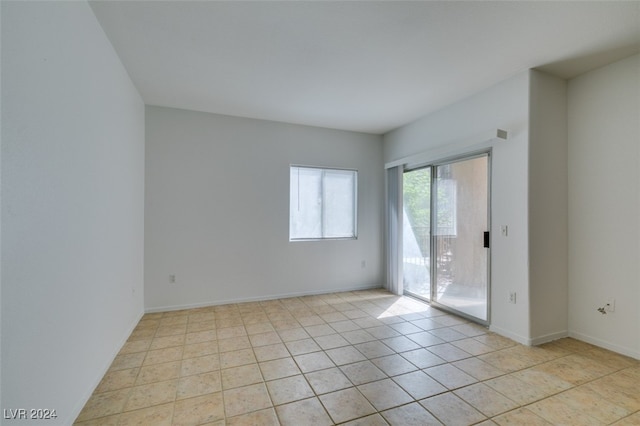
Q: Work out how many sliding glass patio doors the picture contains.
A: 1